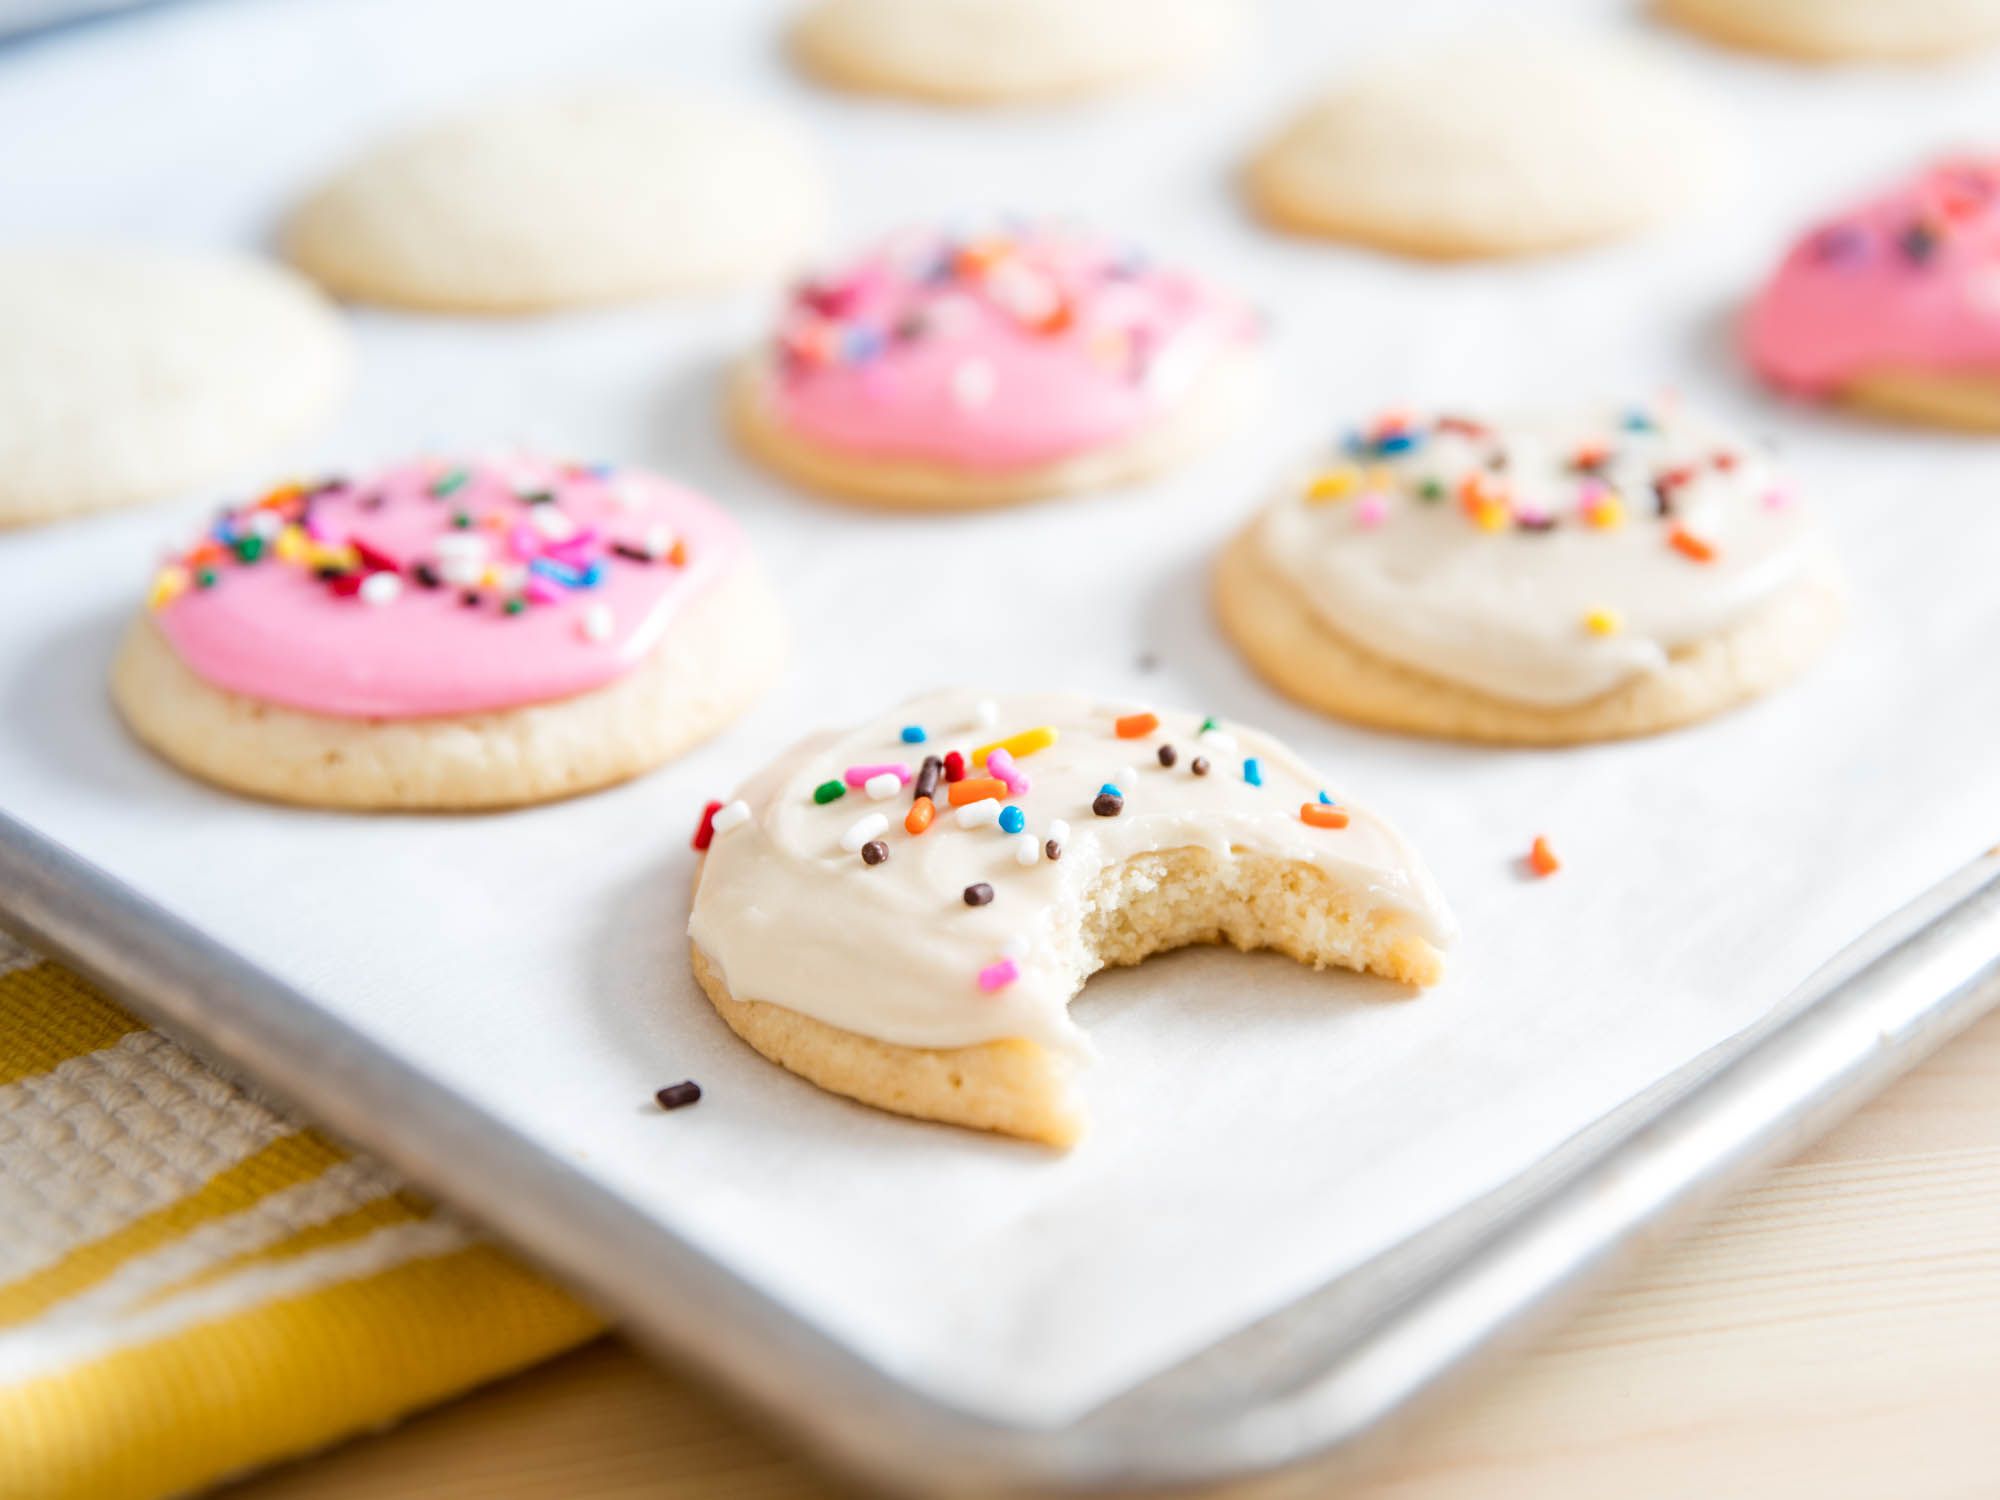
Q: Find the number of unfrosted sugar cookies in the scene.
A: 5